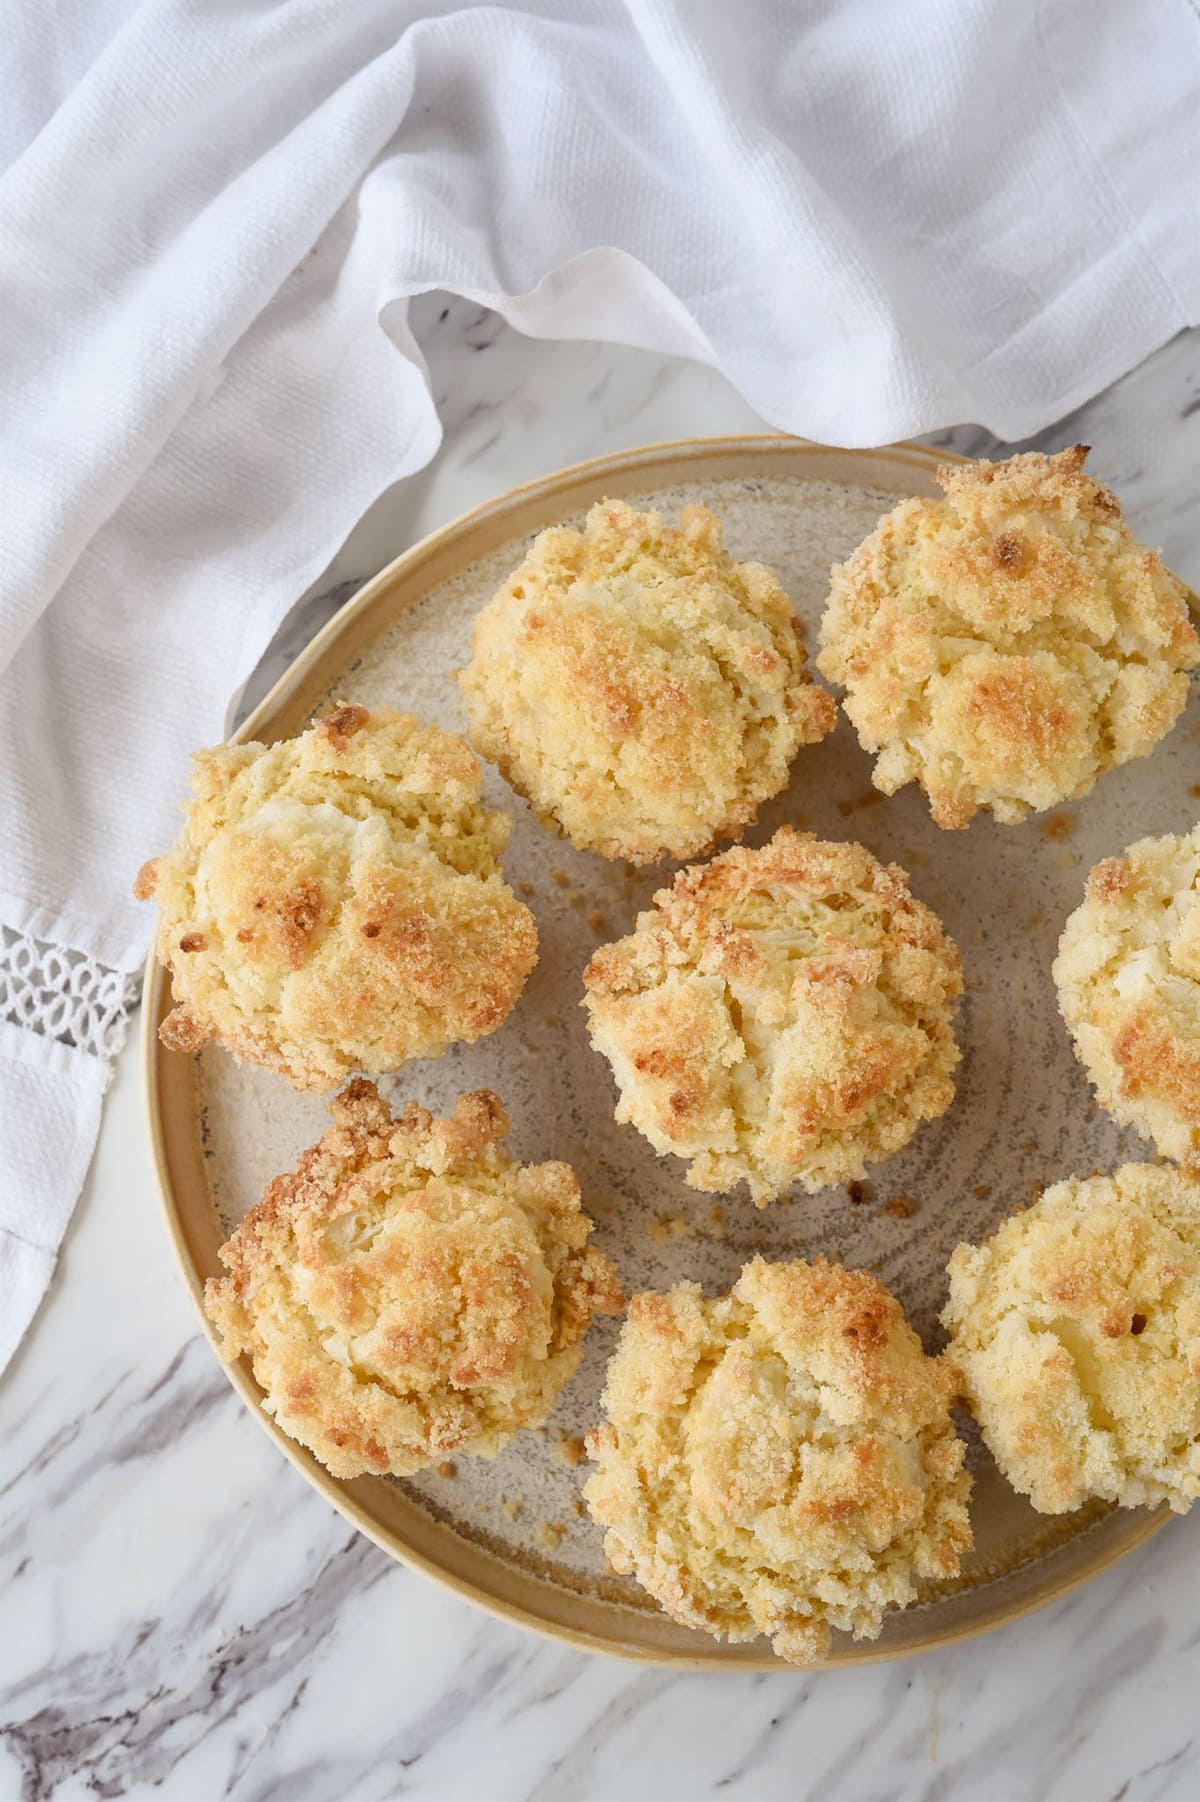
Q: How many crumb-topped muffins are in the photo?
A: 8